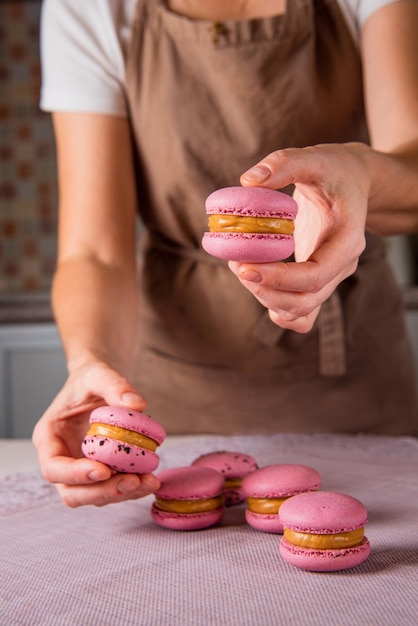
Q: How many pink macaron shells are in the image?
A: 12